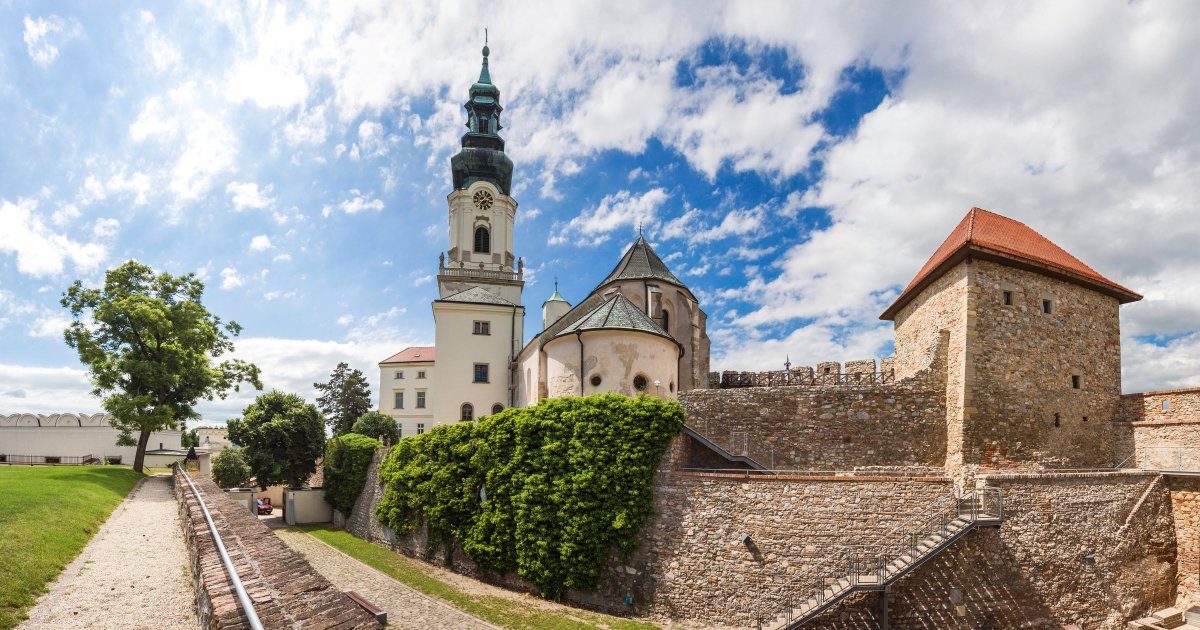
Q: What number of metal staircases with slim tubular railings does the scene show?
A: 2